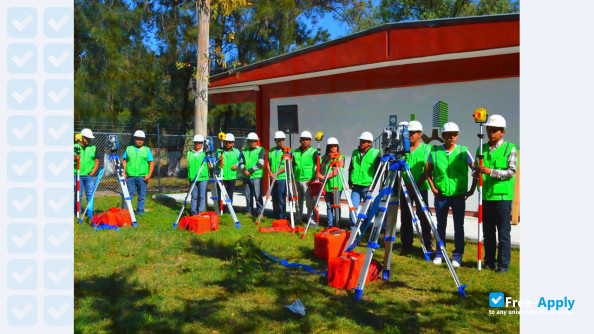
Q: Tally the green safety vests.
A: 12